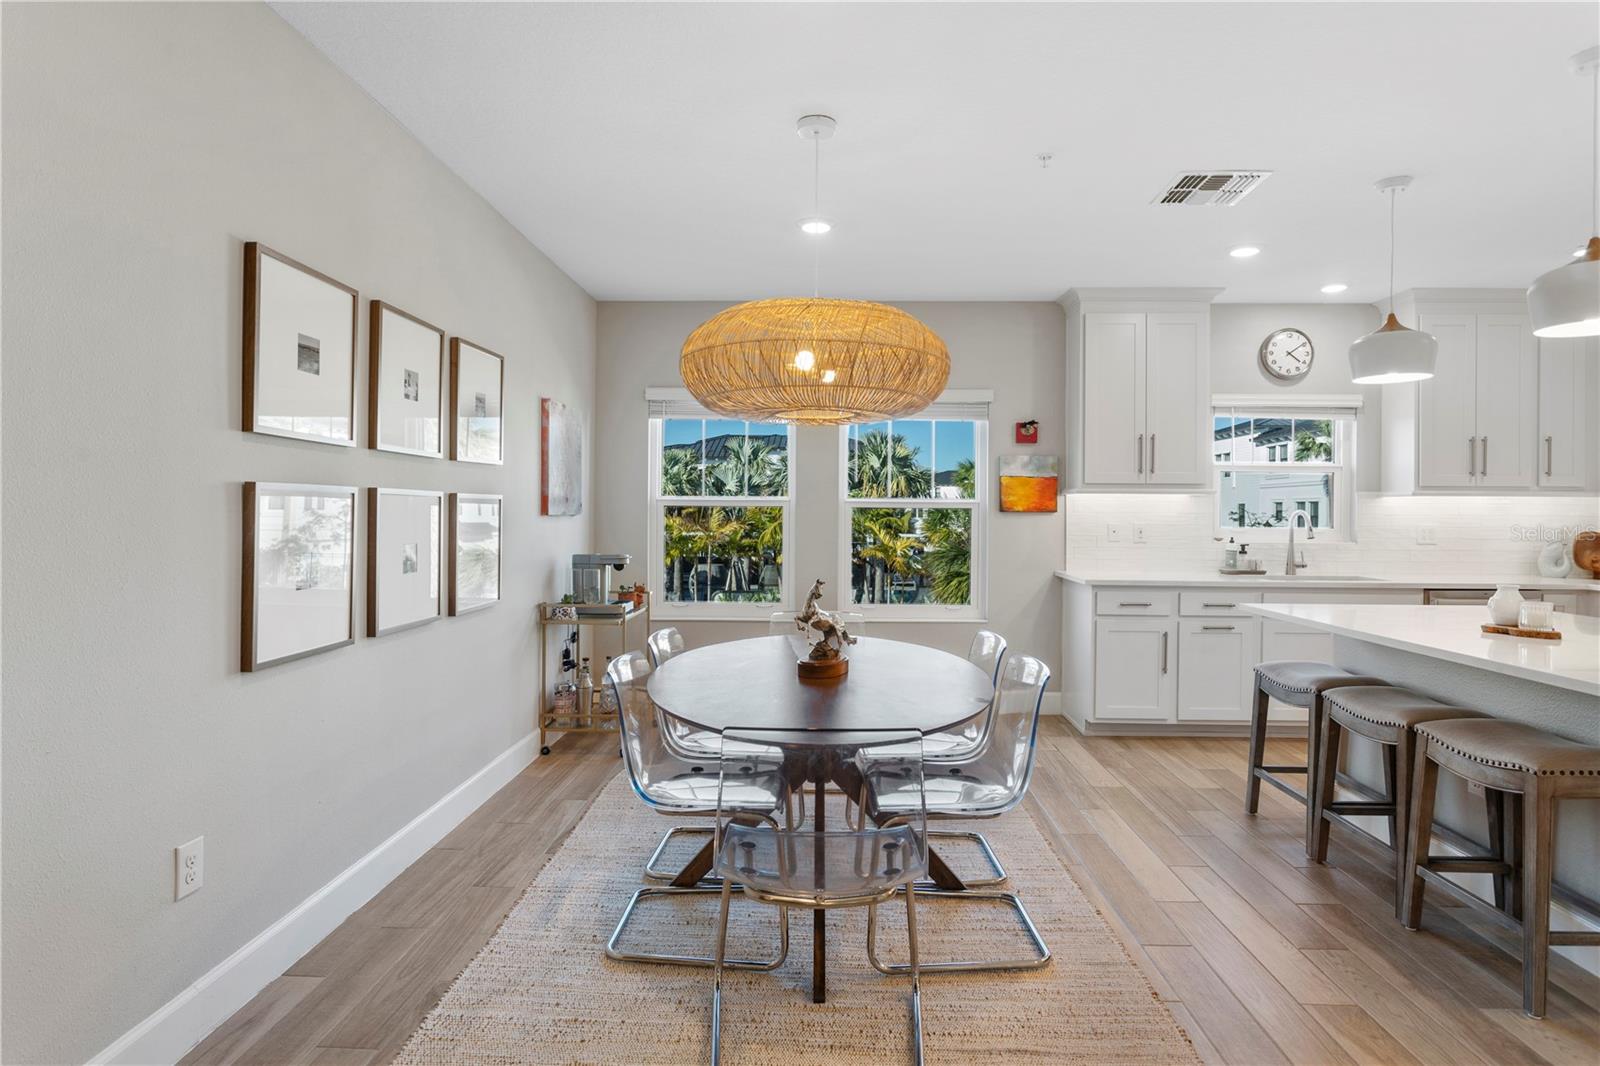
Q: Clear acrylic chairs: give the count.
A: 6